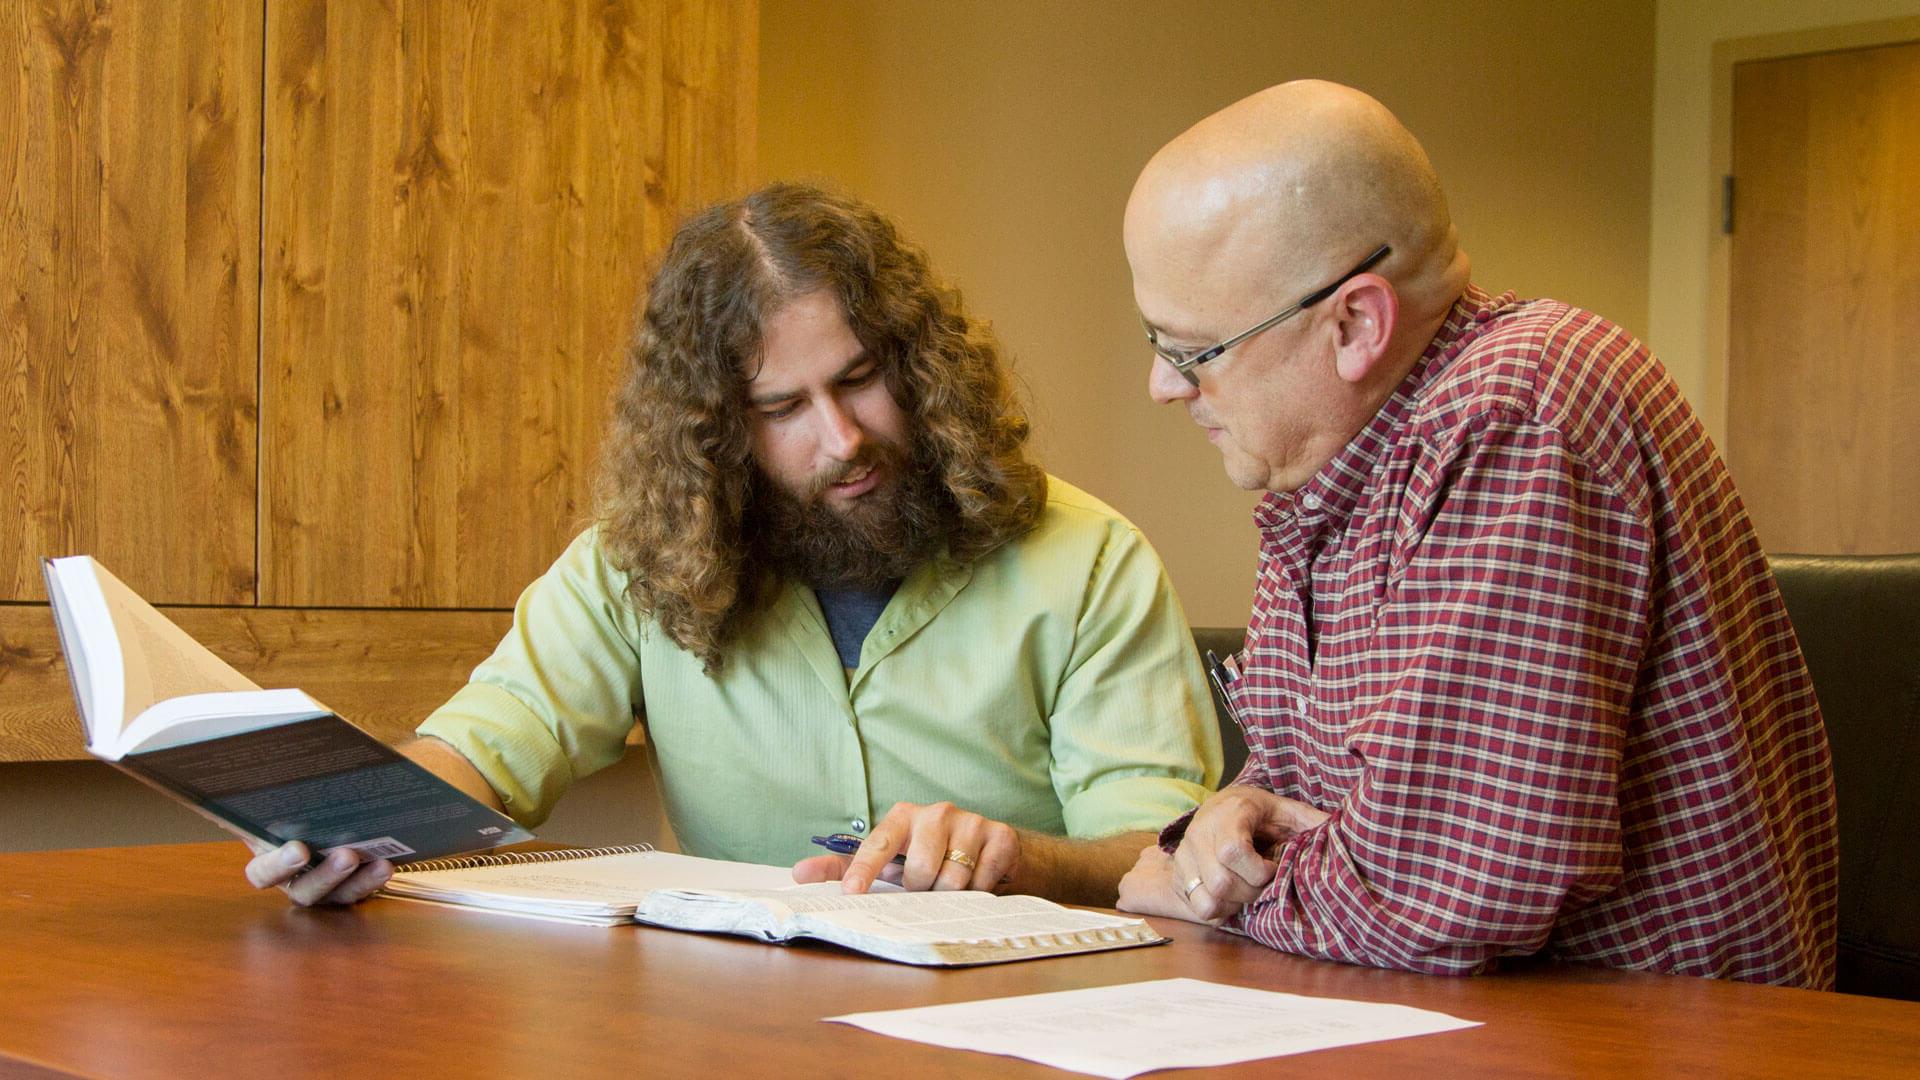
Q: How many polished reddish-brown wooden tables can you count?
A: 1